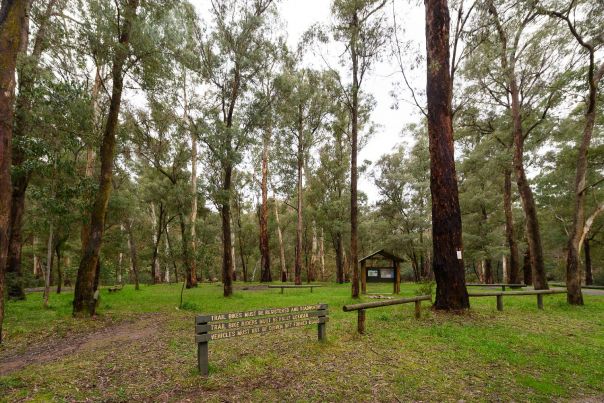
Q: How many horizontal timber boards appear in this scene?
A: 3